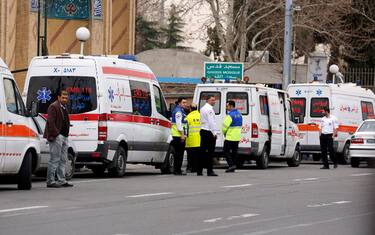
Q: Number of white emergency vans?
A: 4